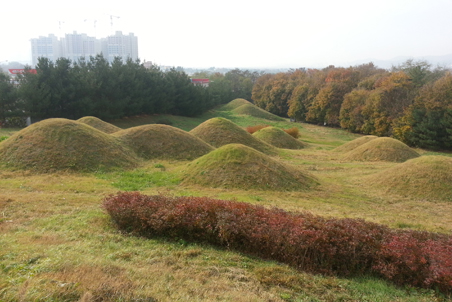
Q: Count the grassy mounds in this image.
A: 11